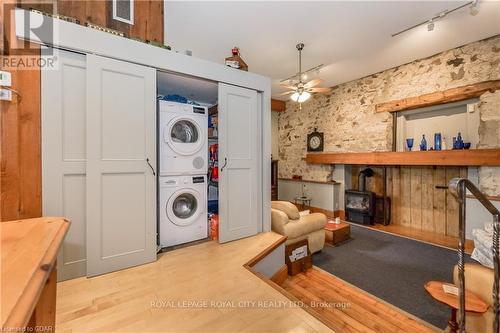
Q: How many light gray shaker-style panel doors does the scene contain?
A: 3